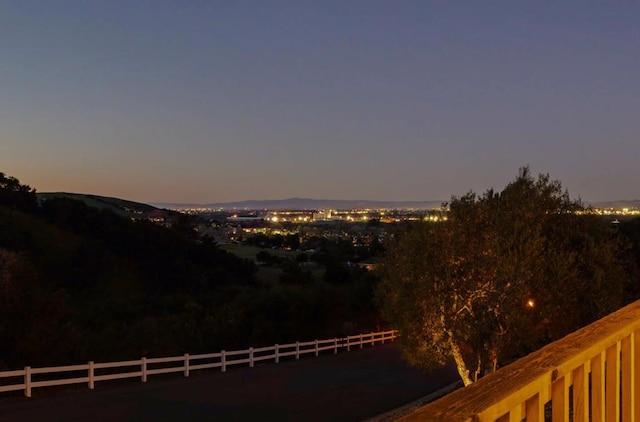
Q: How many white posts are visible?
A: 15